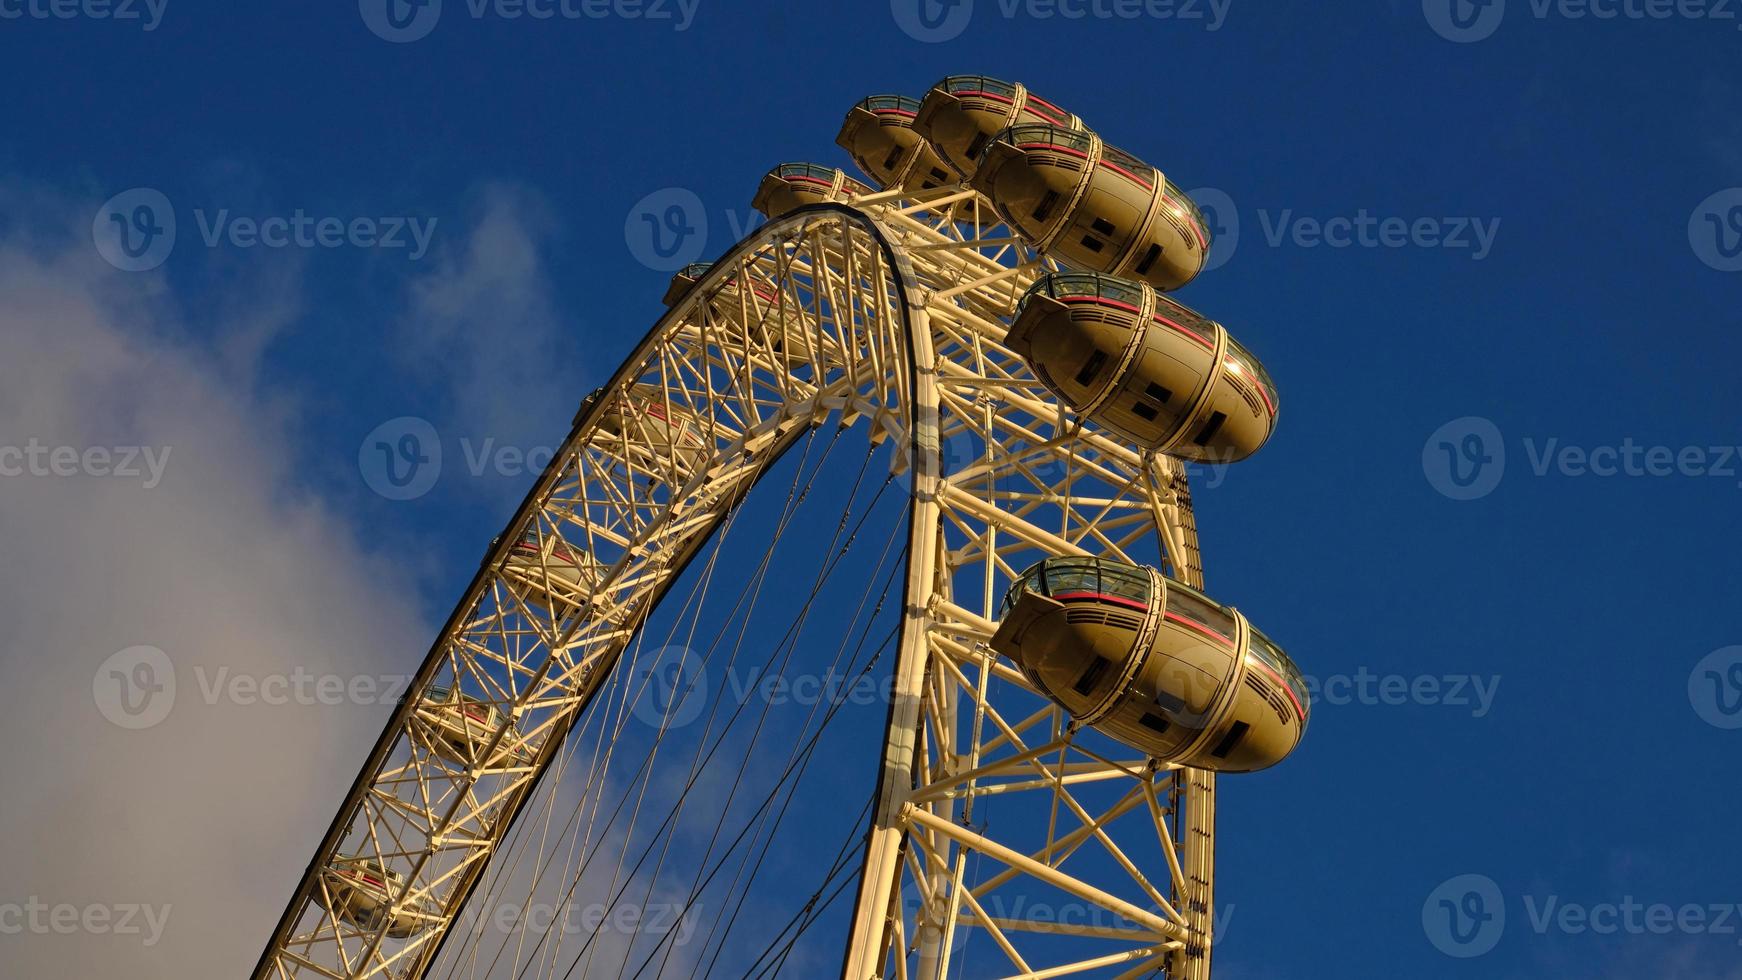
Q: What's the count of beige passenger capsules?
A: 11